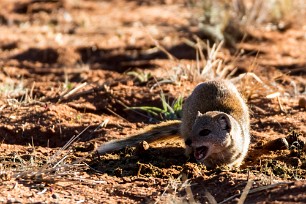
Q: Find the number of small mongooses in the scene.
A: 1